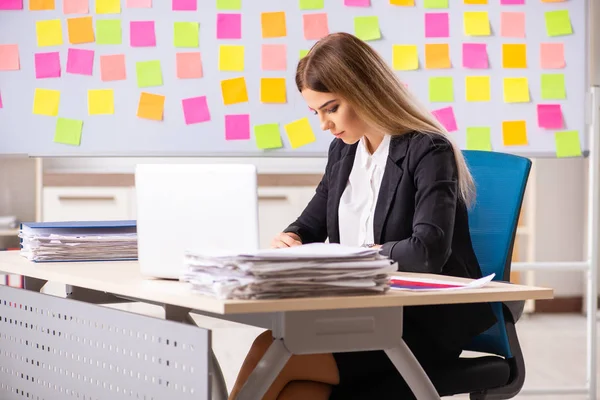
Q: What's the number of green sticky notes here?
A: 15